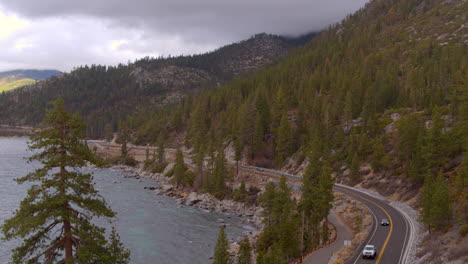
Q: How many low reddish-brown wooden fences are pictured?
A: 1